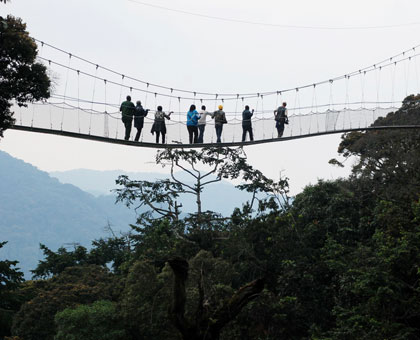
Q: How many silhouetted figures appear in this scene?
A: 8